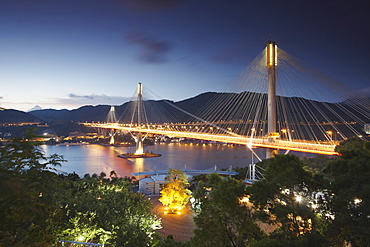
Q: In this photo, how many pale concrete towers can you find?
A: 3